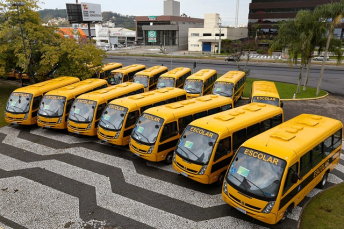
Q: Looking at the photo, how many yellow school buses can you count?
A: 14